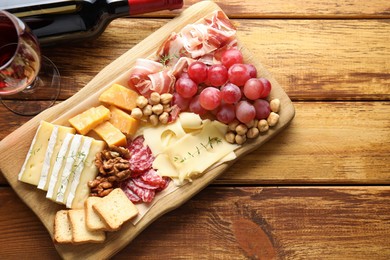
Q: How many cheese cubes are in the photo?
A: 4